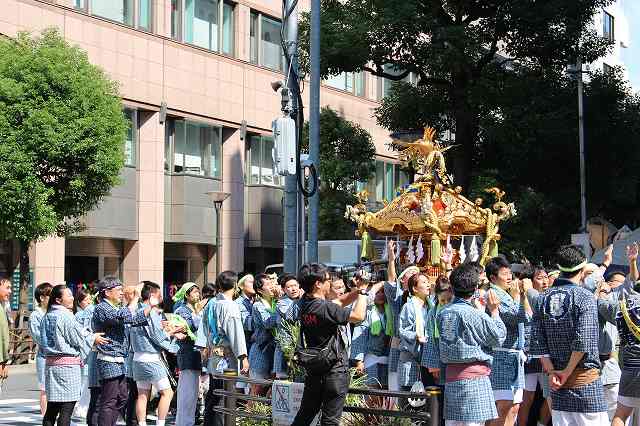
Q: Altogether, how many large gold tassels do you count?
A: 3